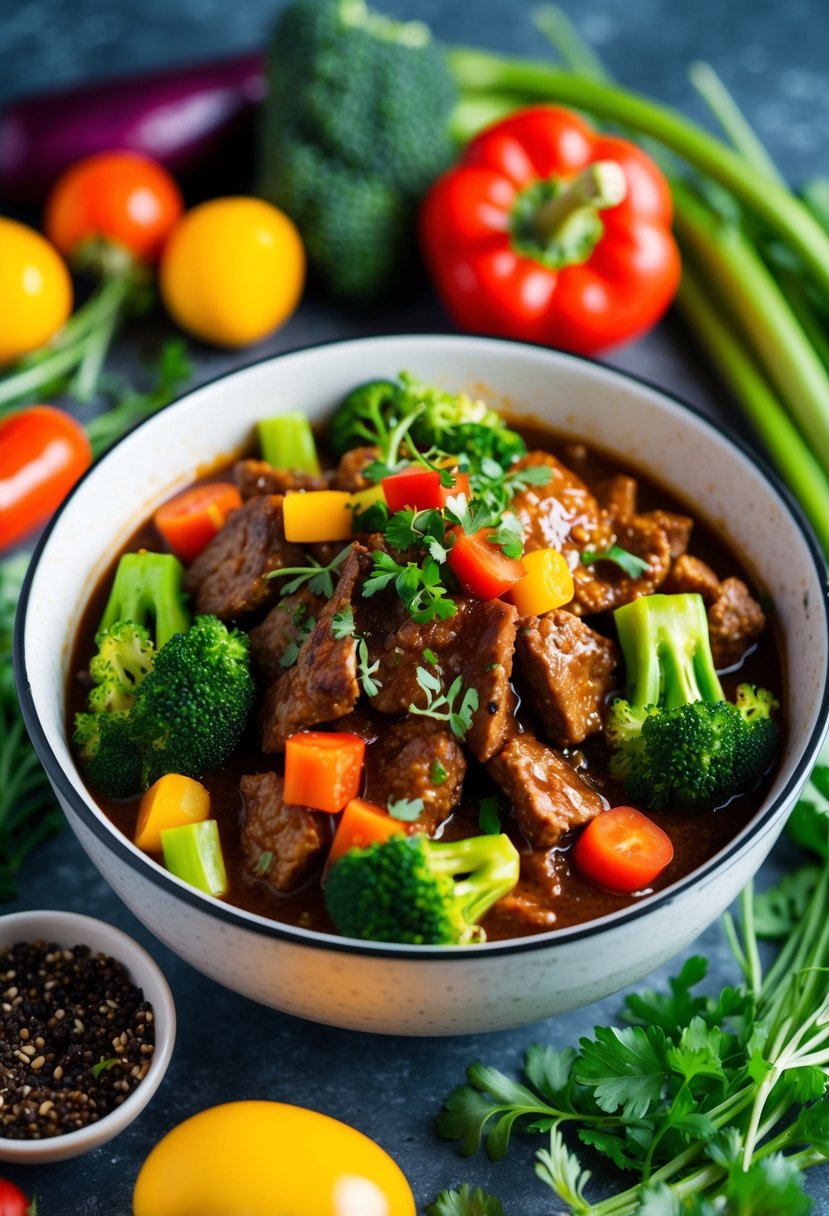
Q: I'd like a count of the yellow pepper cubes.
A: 3